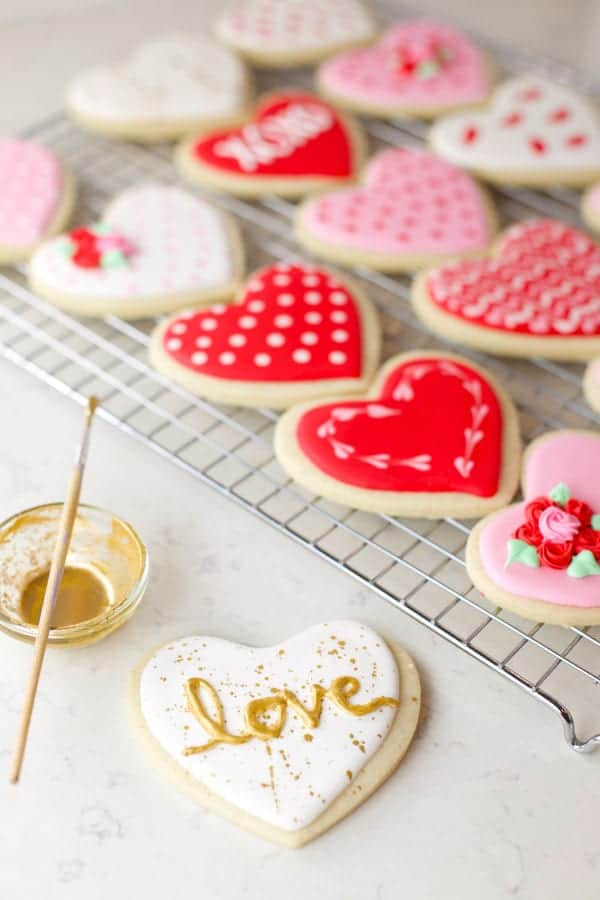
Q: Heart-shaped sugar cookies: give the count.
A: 15